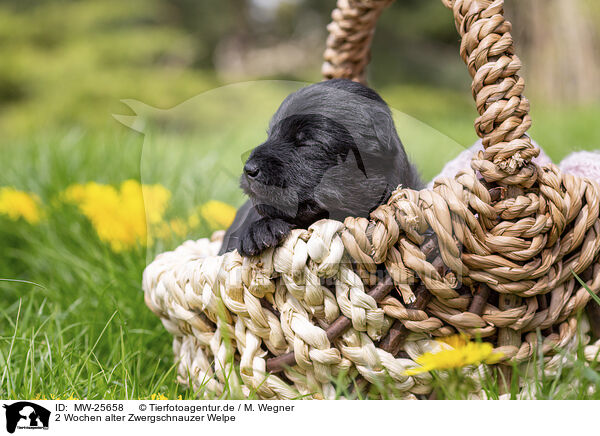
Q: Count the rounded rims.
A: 1